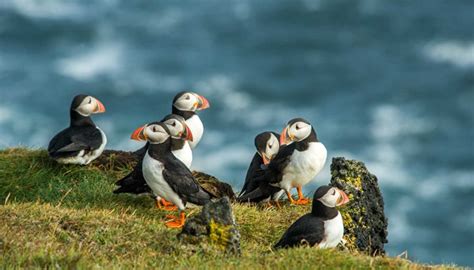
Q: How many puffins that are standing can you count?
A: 5